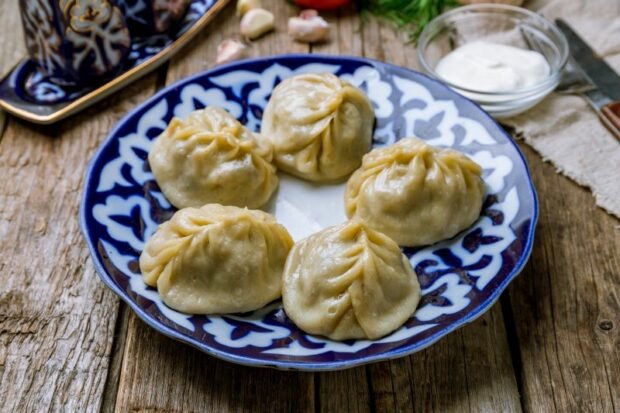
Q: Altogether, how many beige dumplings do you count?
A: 5